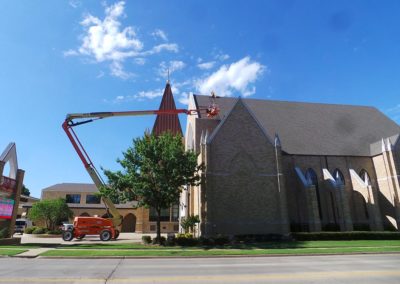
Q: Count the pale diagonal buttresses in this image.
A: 3